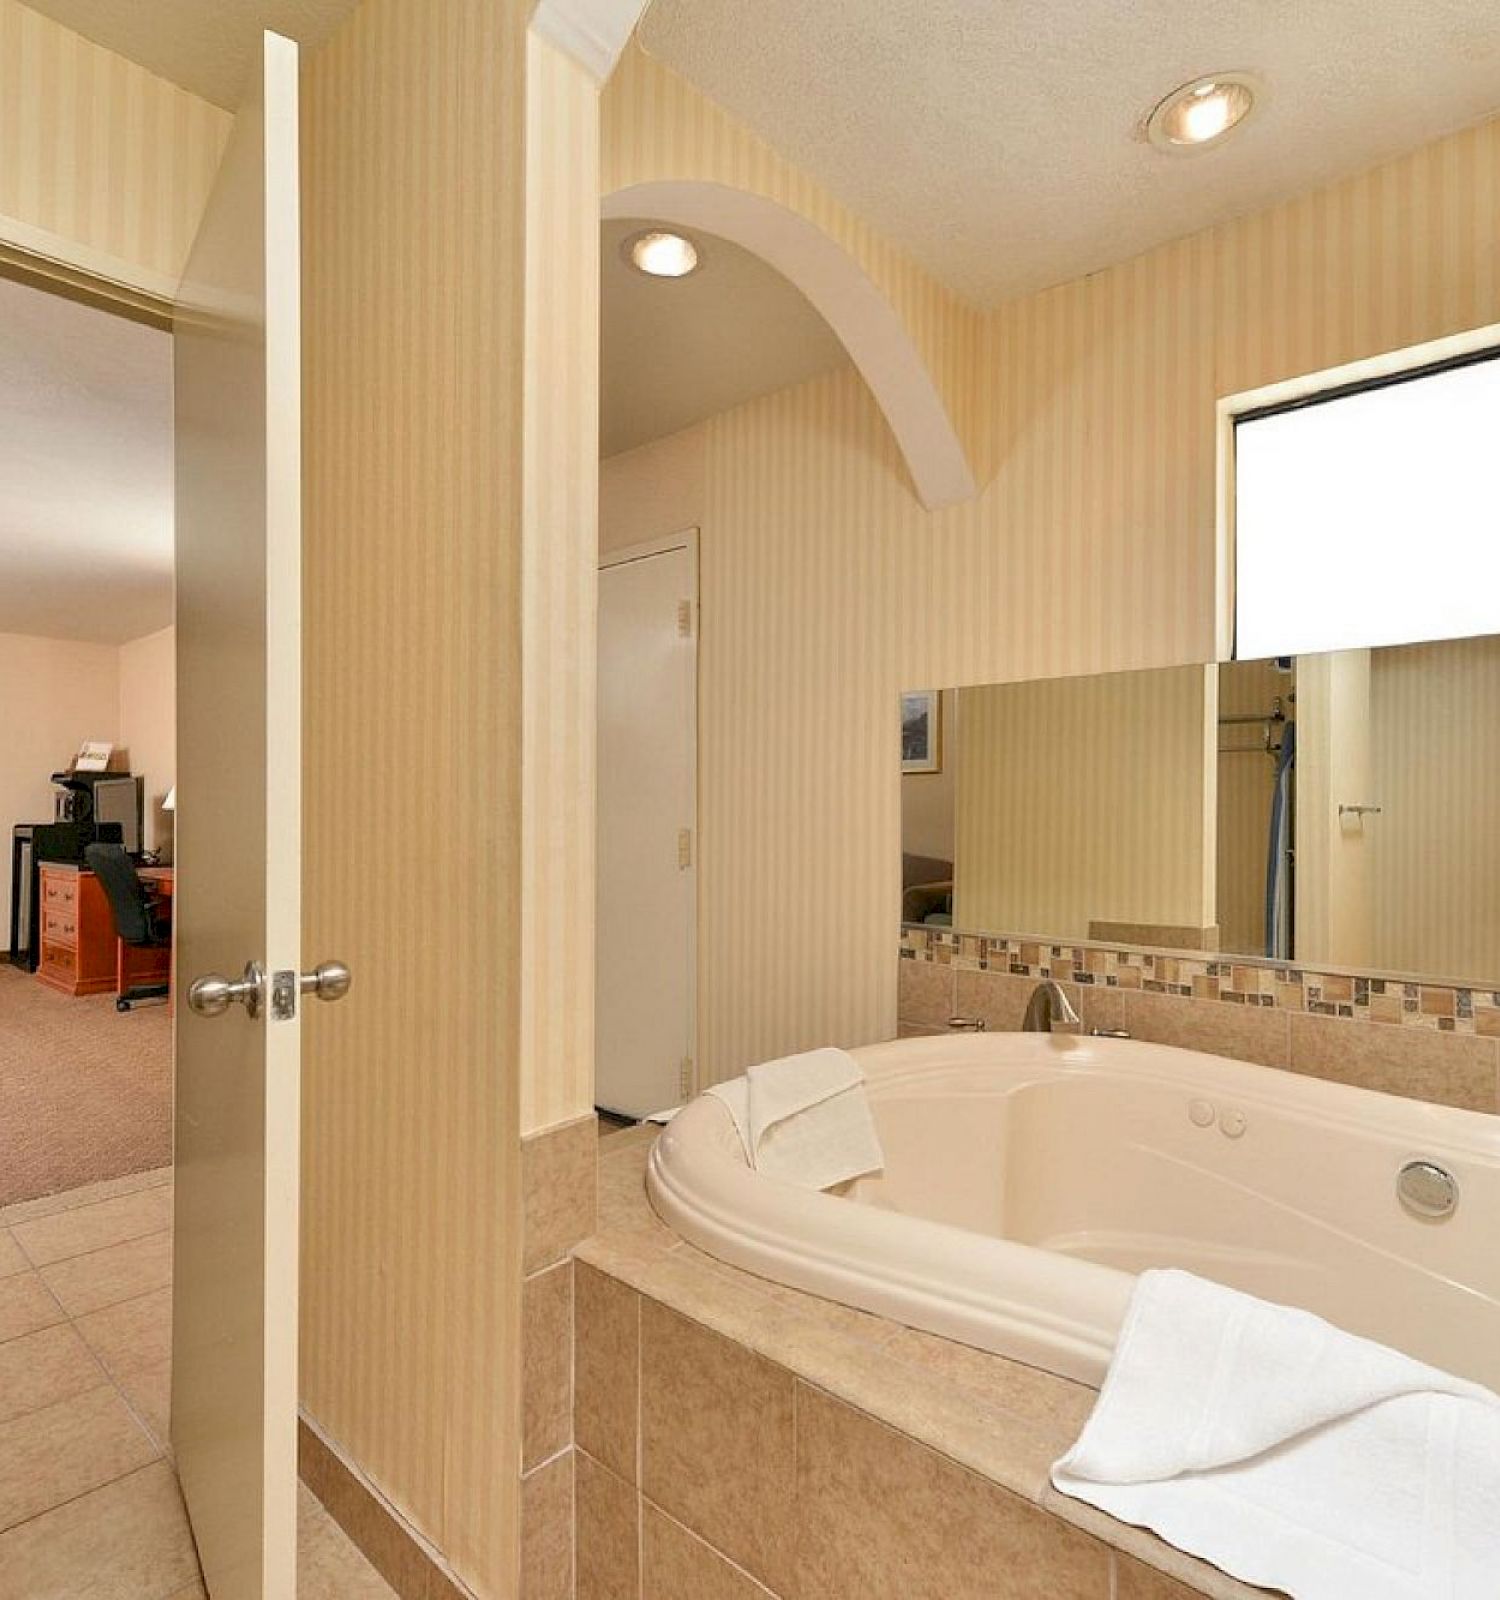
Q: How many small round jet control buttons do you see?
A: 2